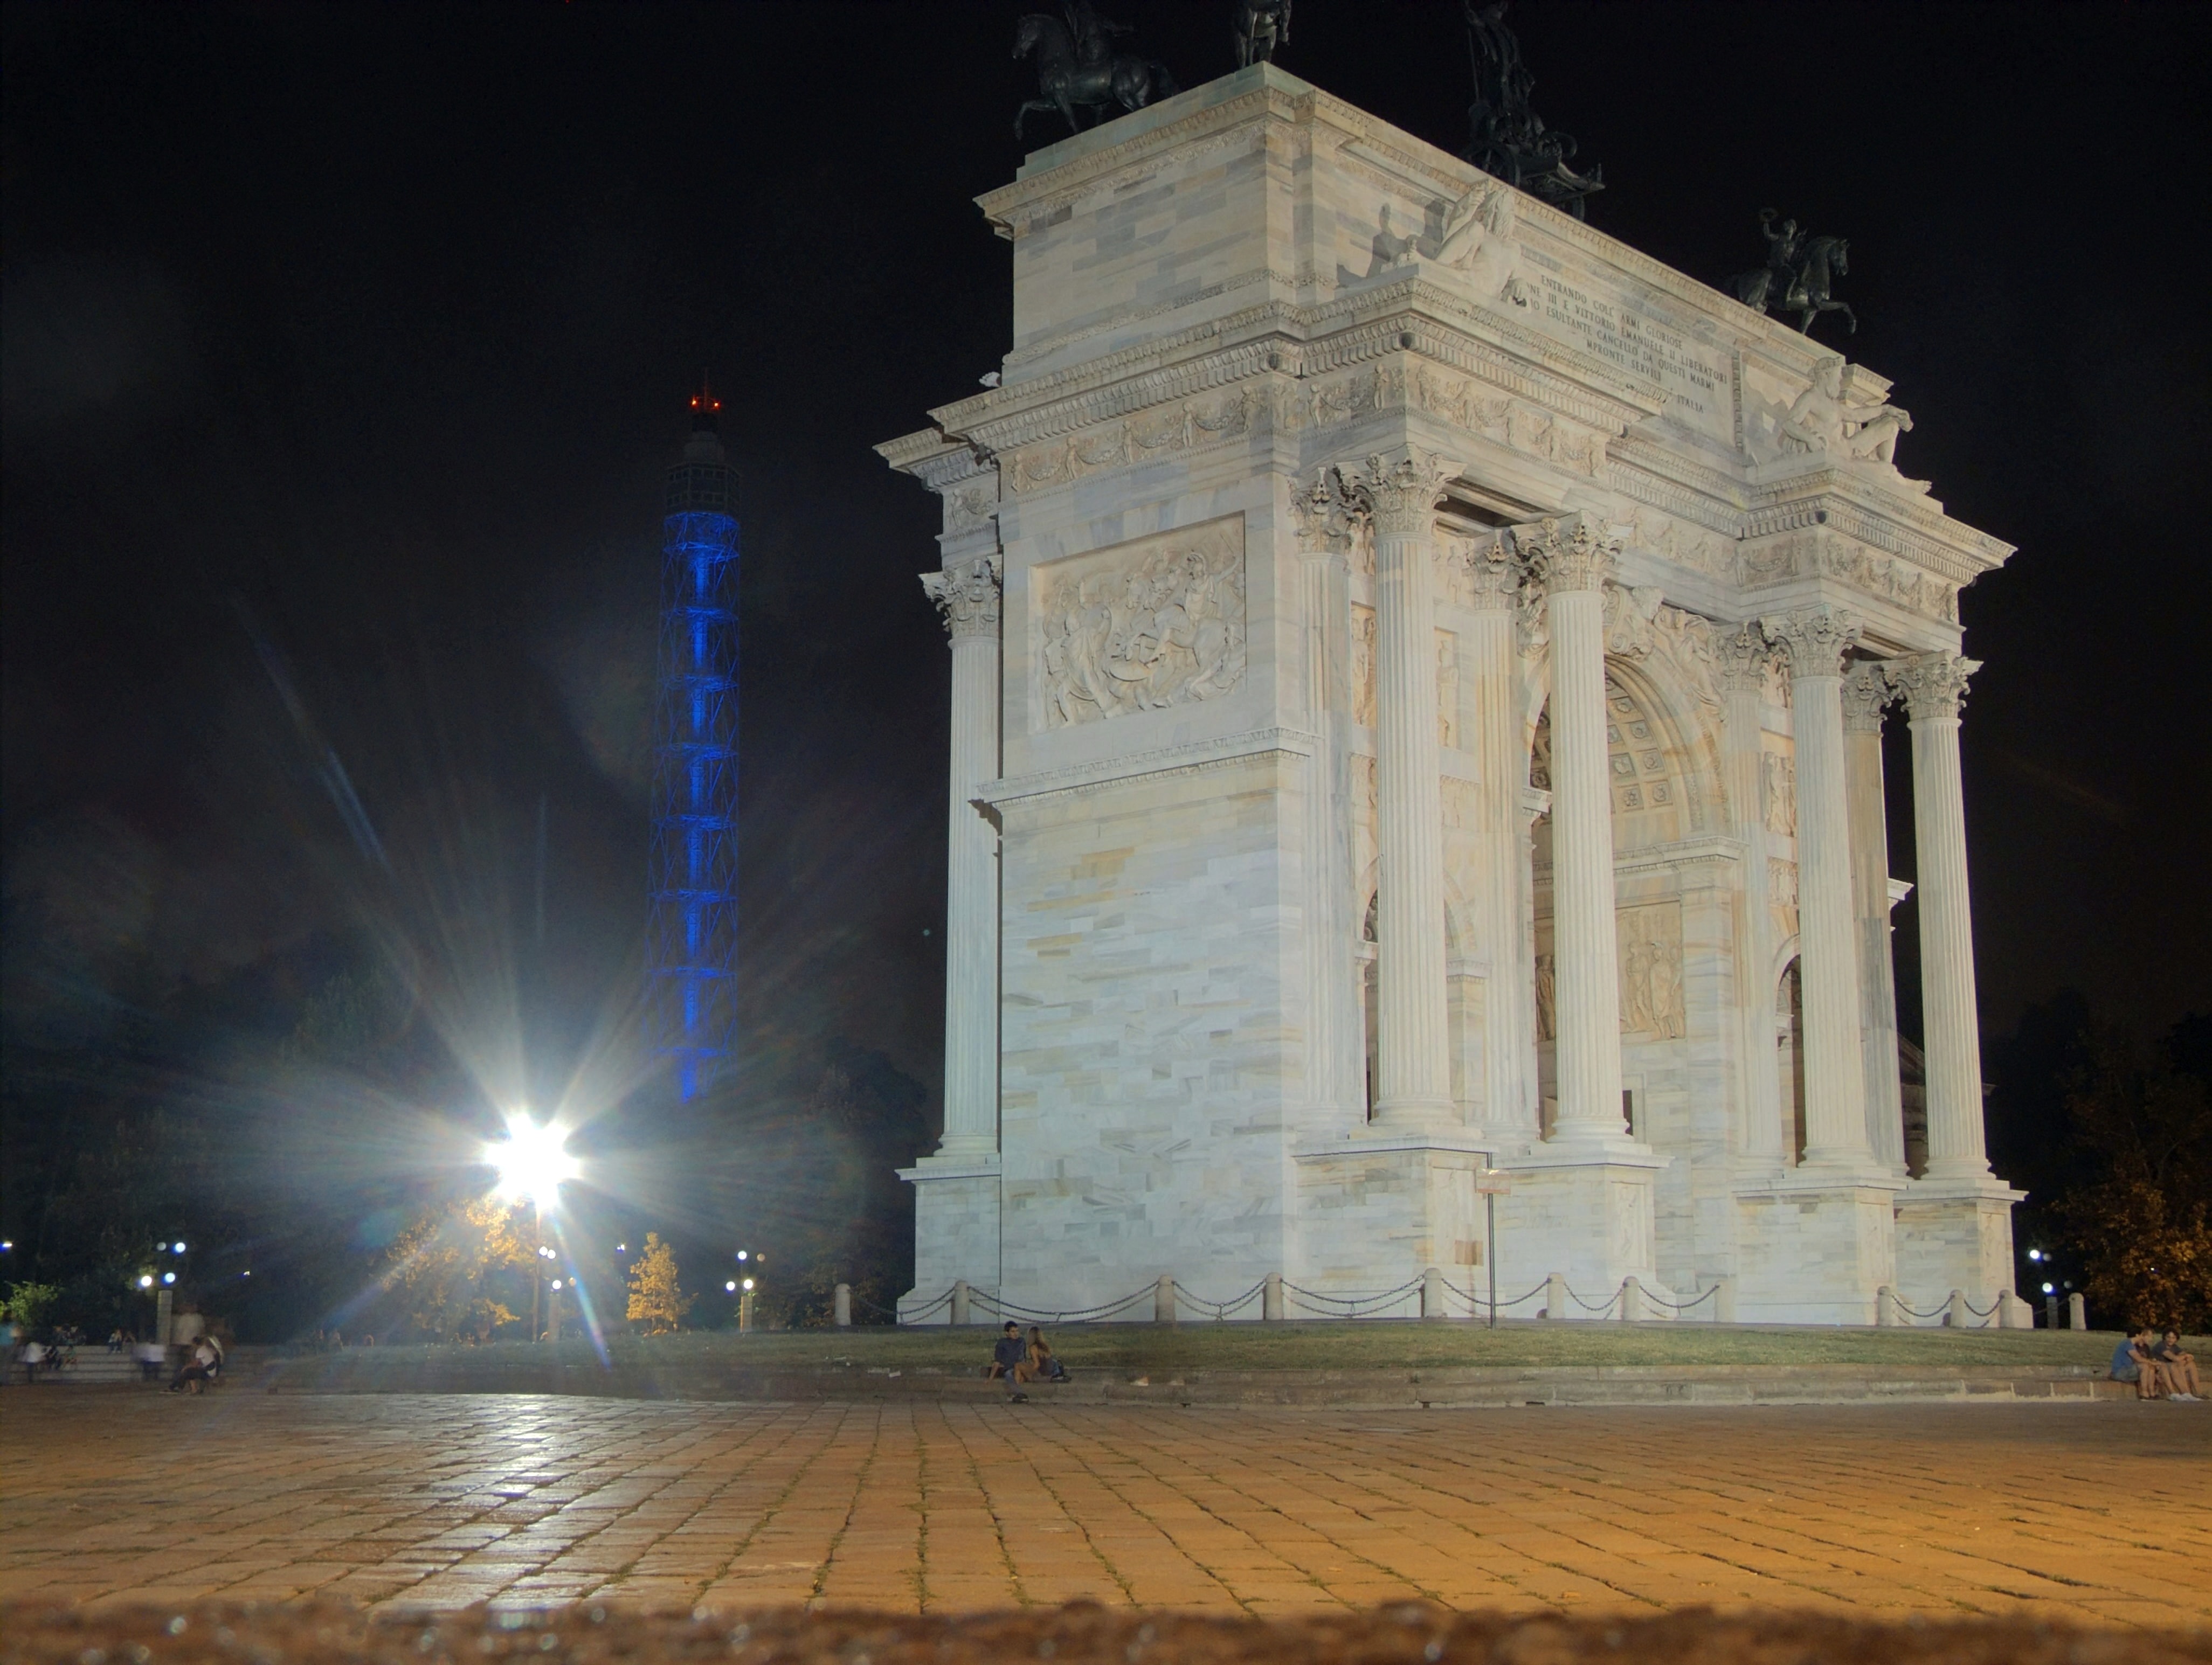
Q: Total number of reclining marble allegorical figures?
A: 2